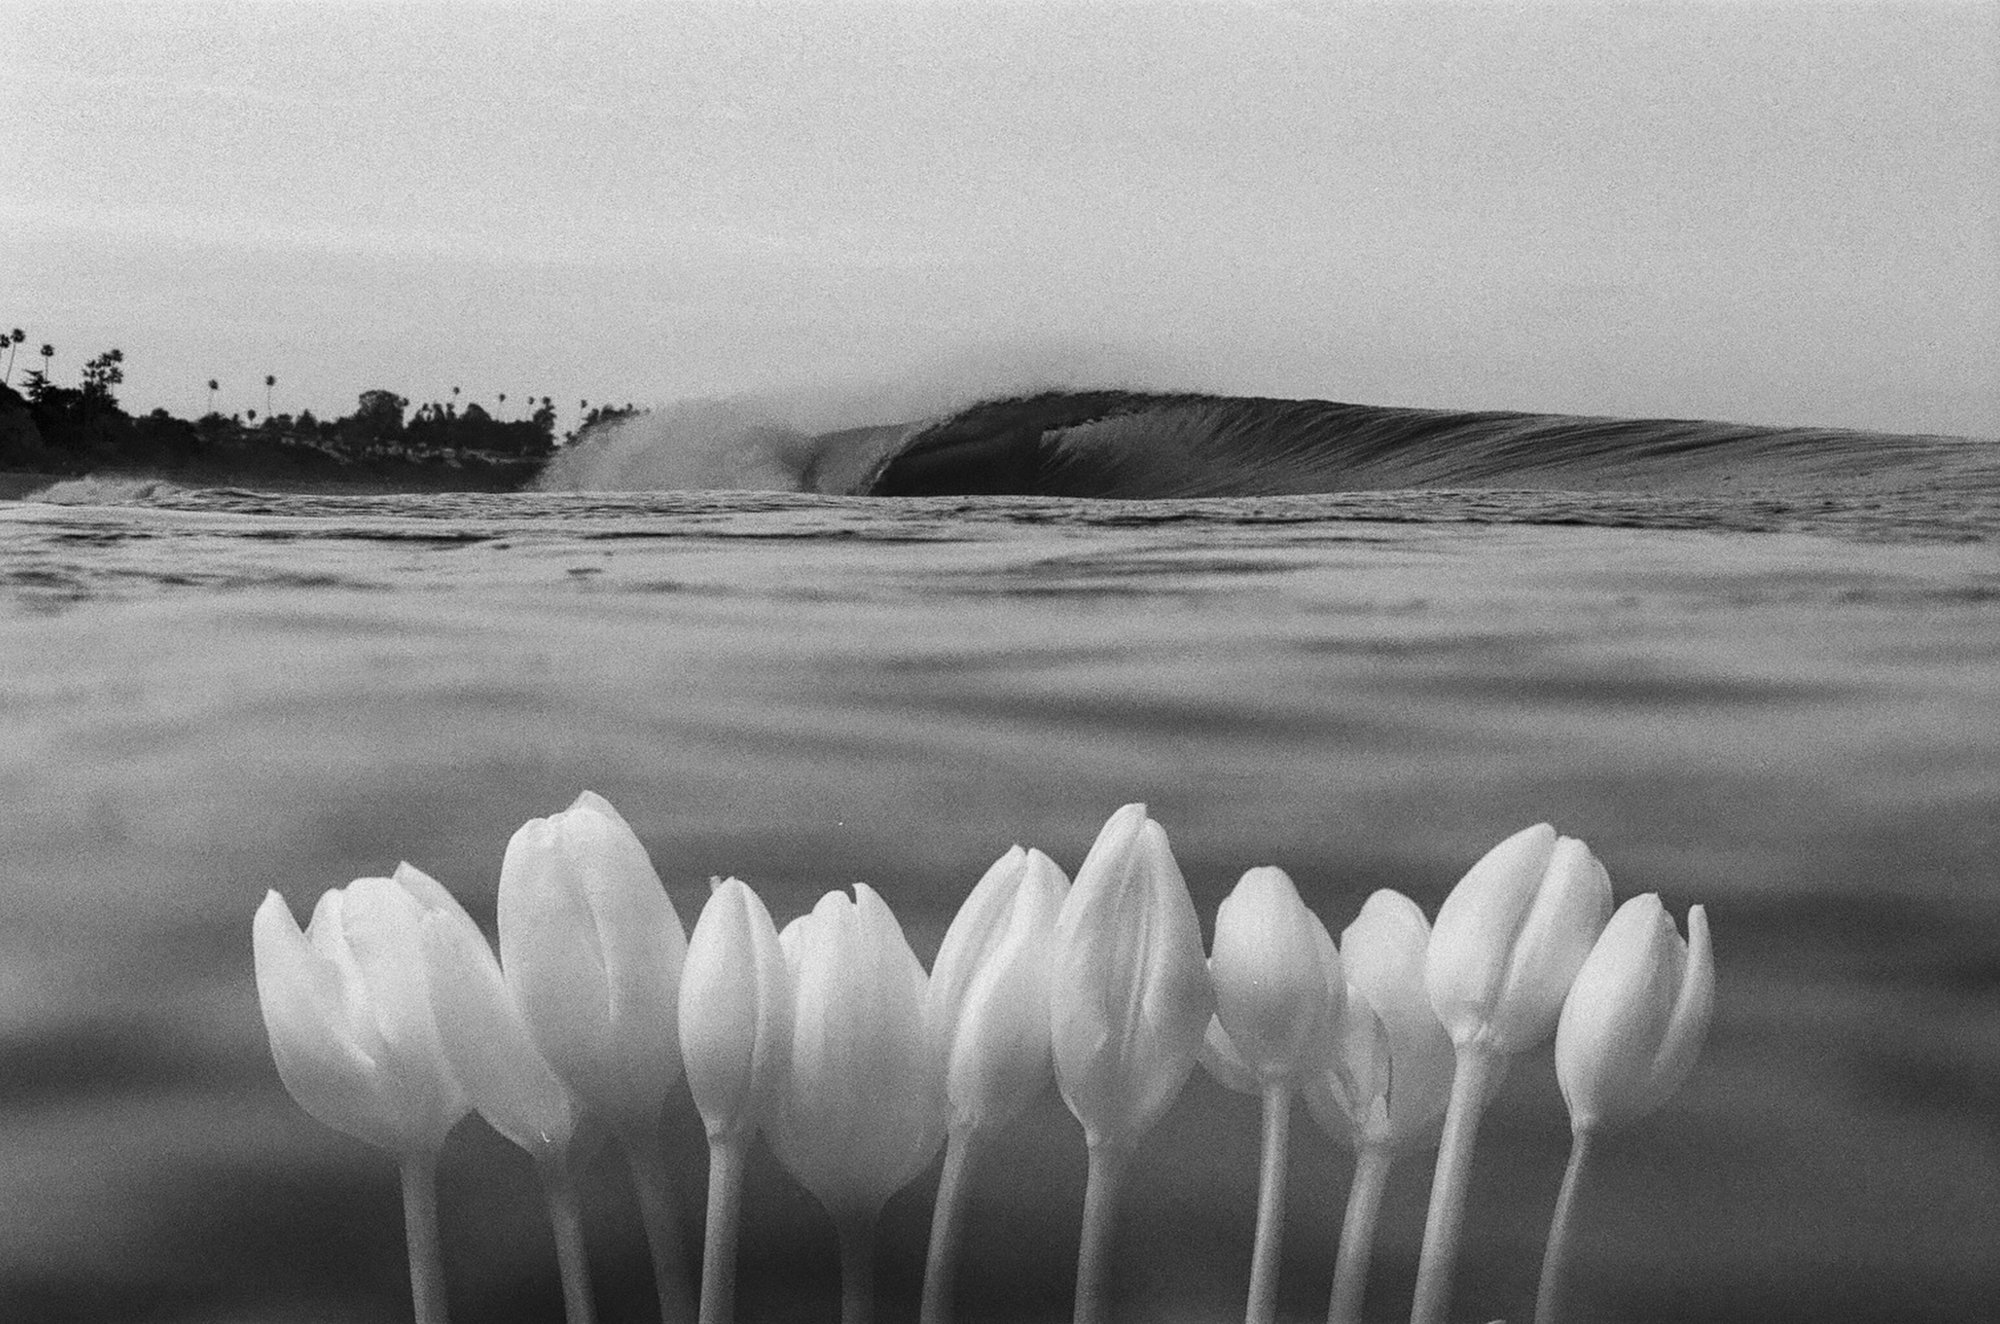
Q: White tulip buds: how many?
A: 11